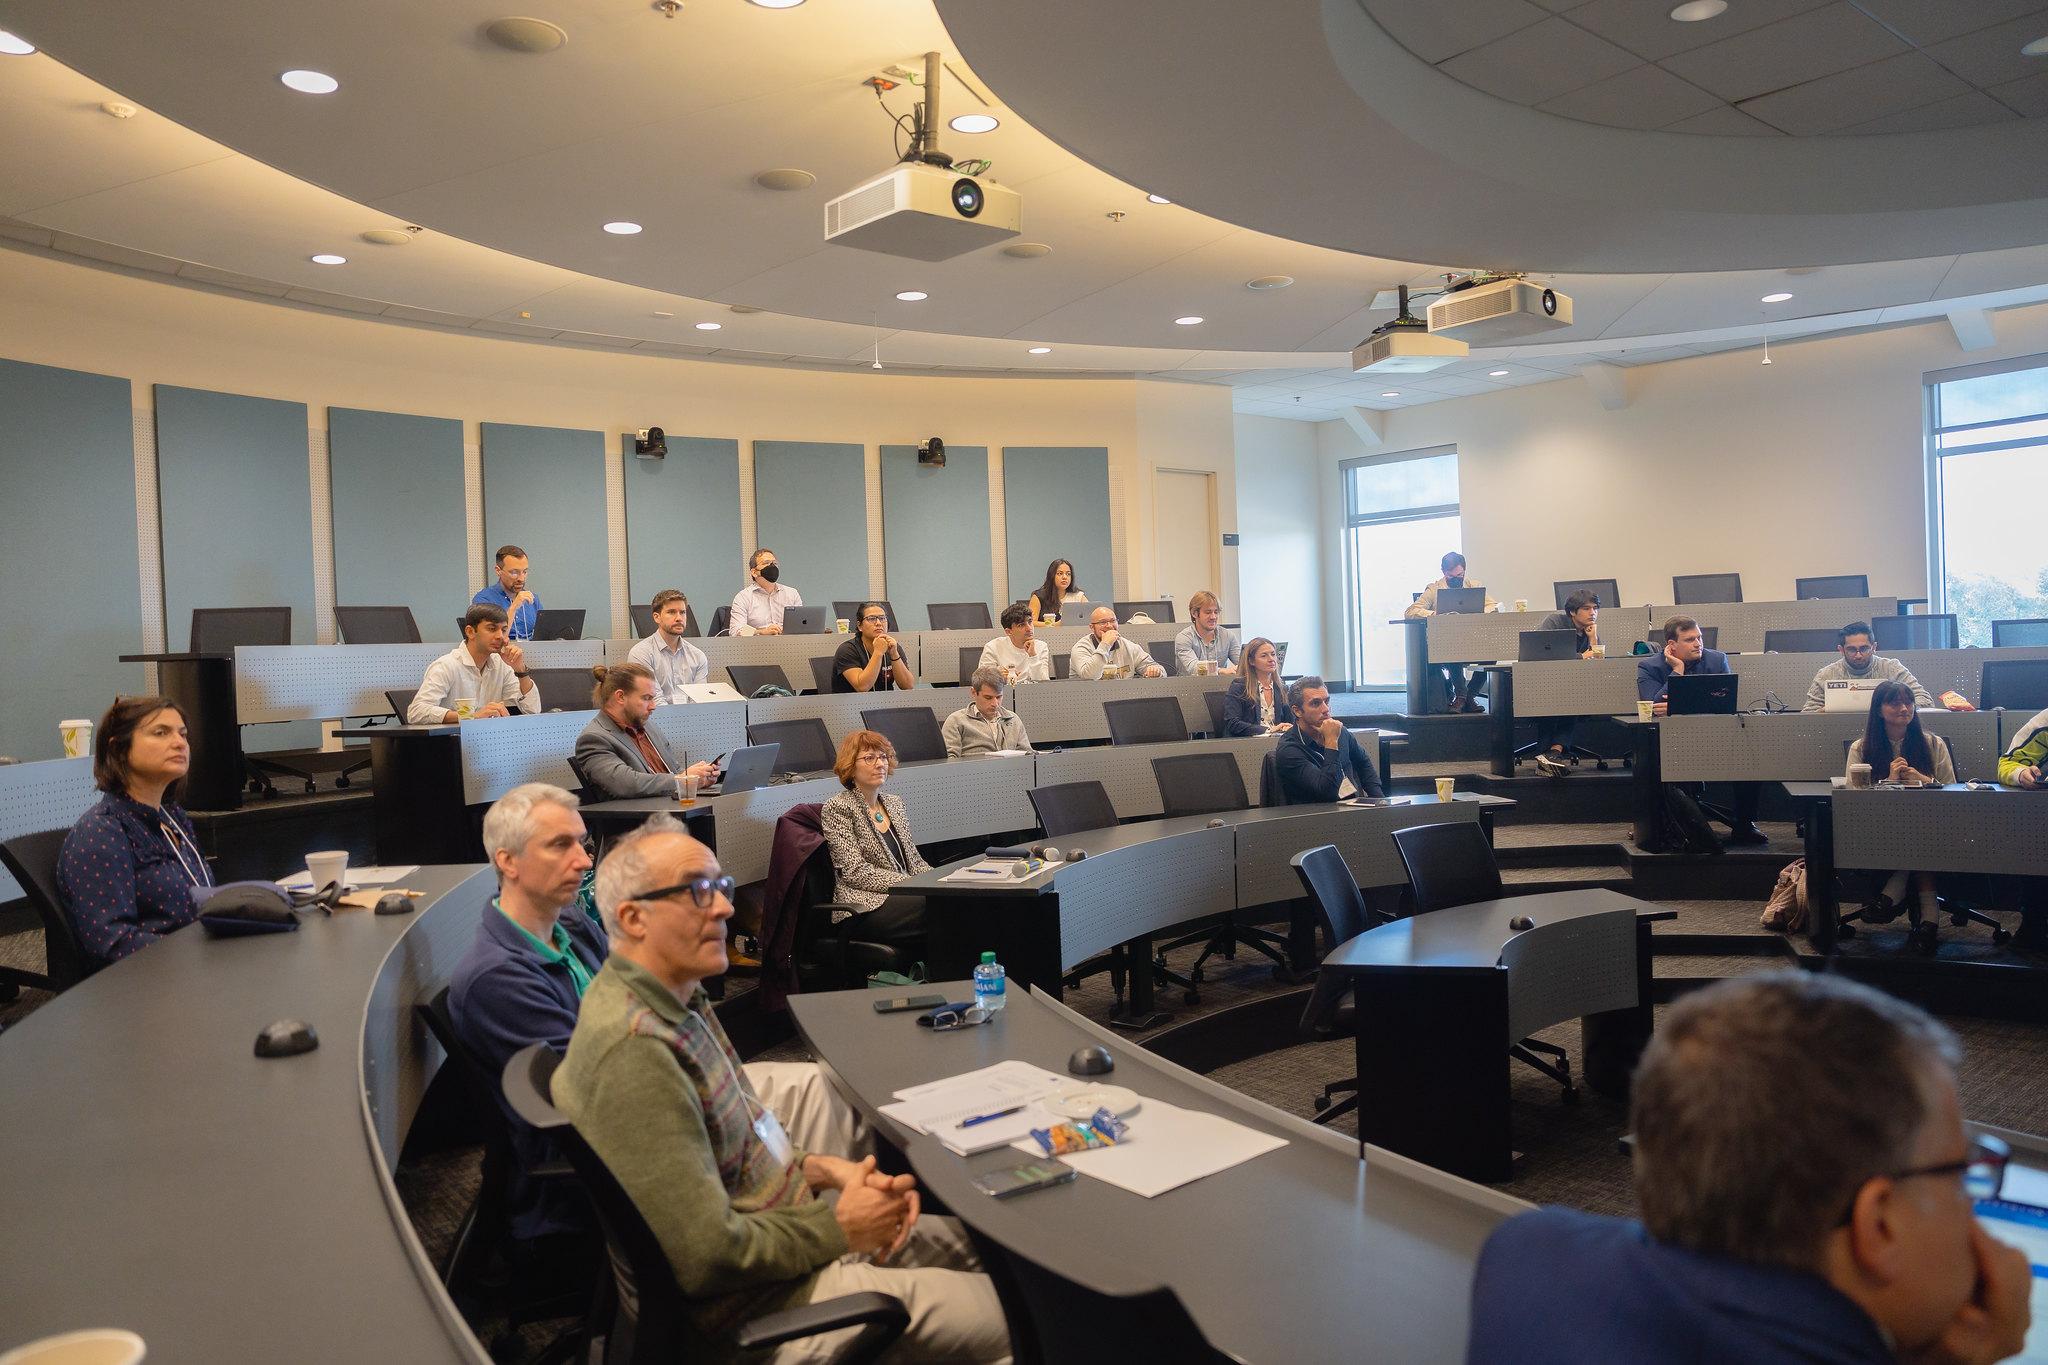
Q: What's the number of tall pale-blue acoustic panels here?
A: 8